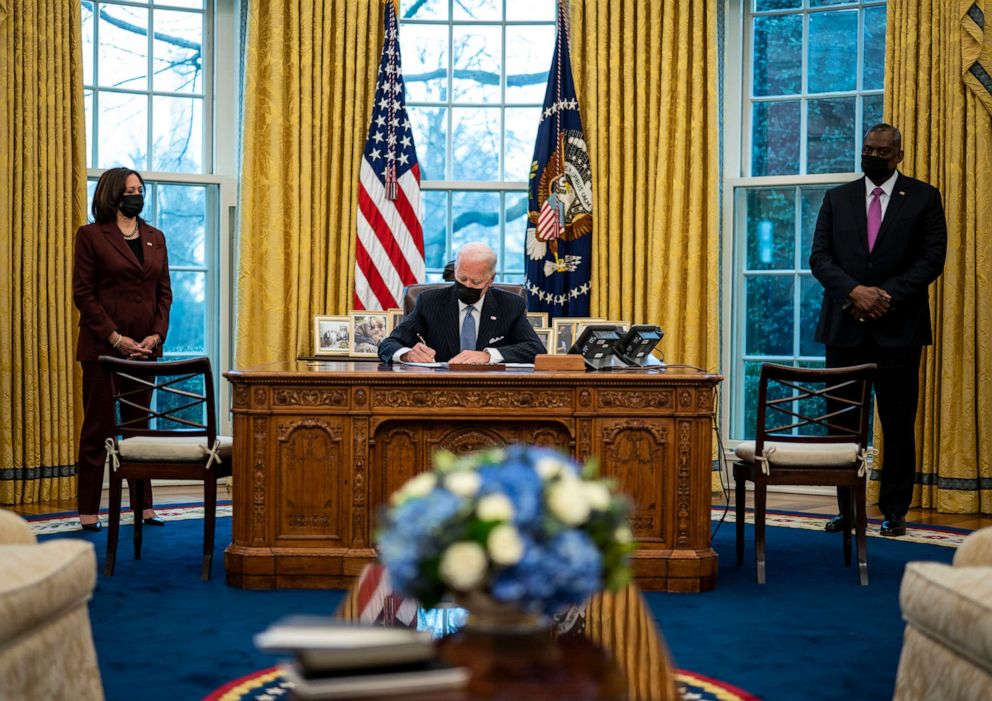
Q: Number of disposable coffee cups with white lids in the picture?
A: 0